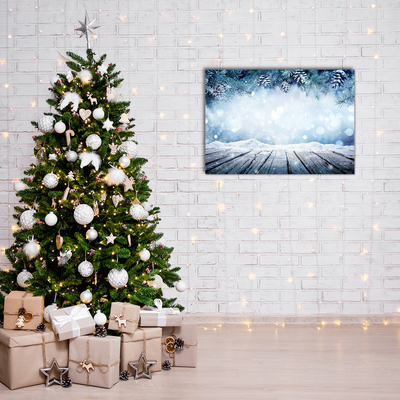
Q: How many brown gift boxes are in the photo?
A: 8